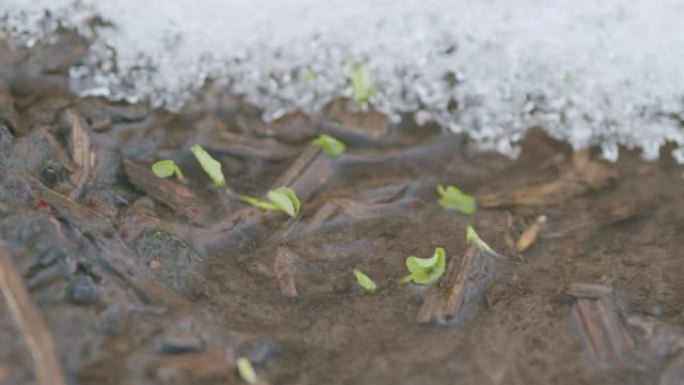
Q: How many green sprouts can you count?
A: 10